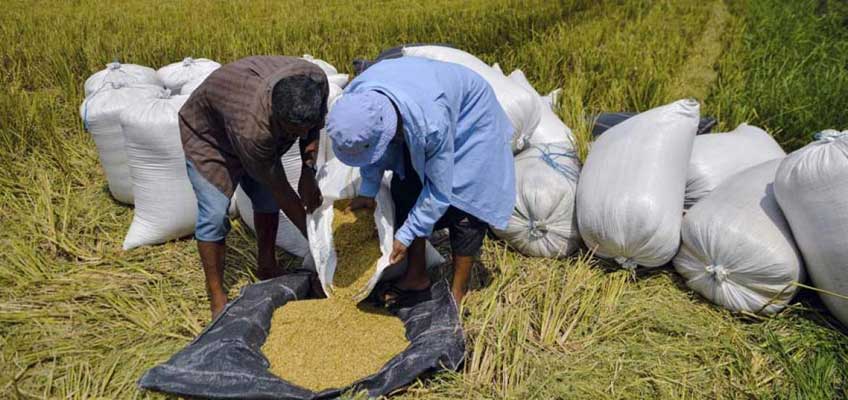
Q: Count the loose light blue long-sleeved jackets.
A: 1